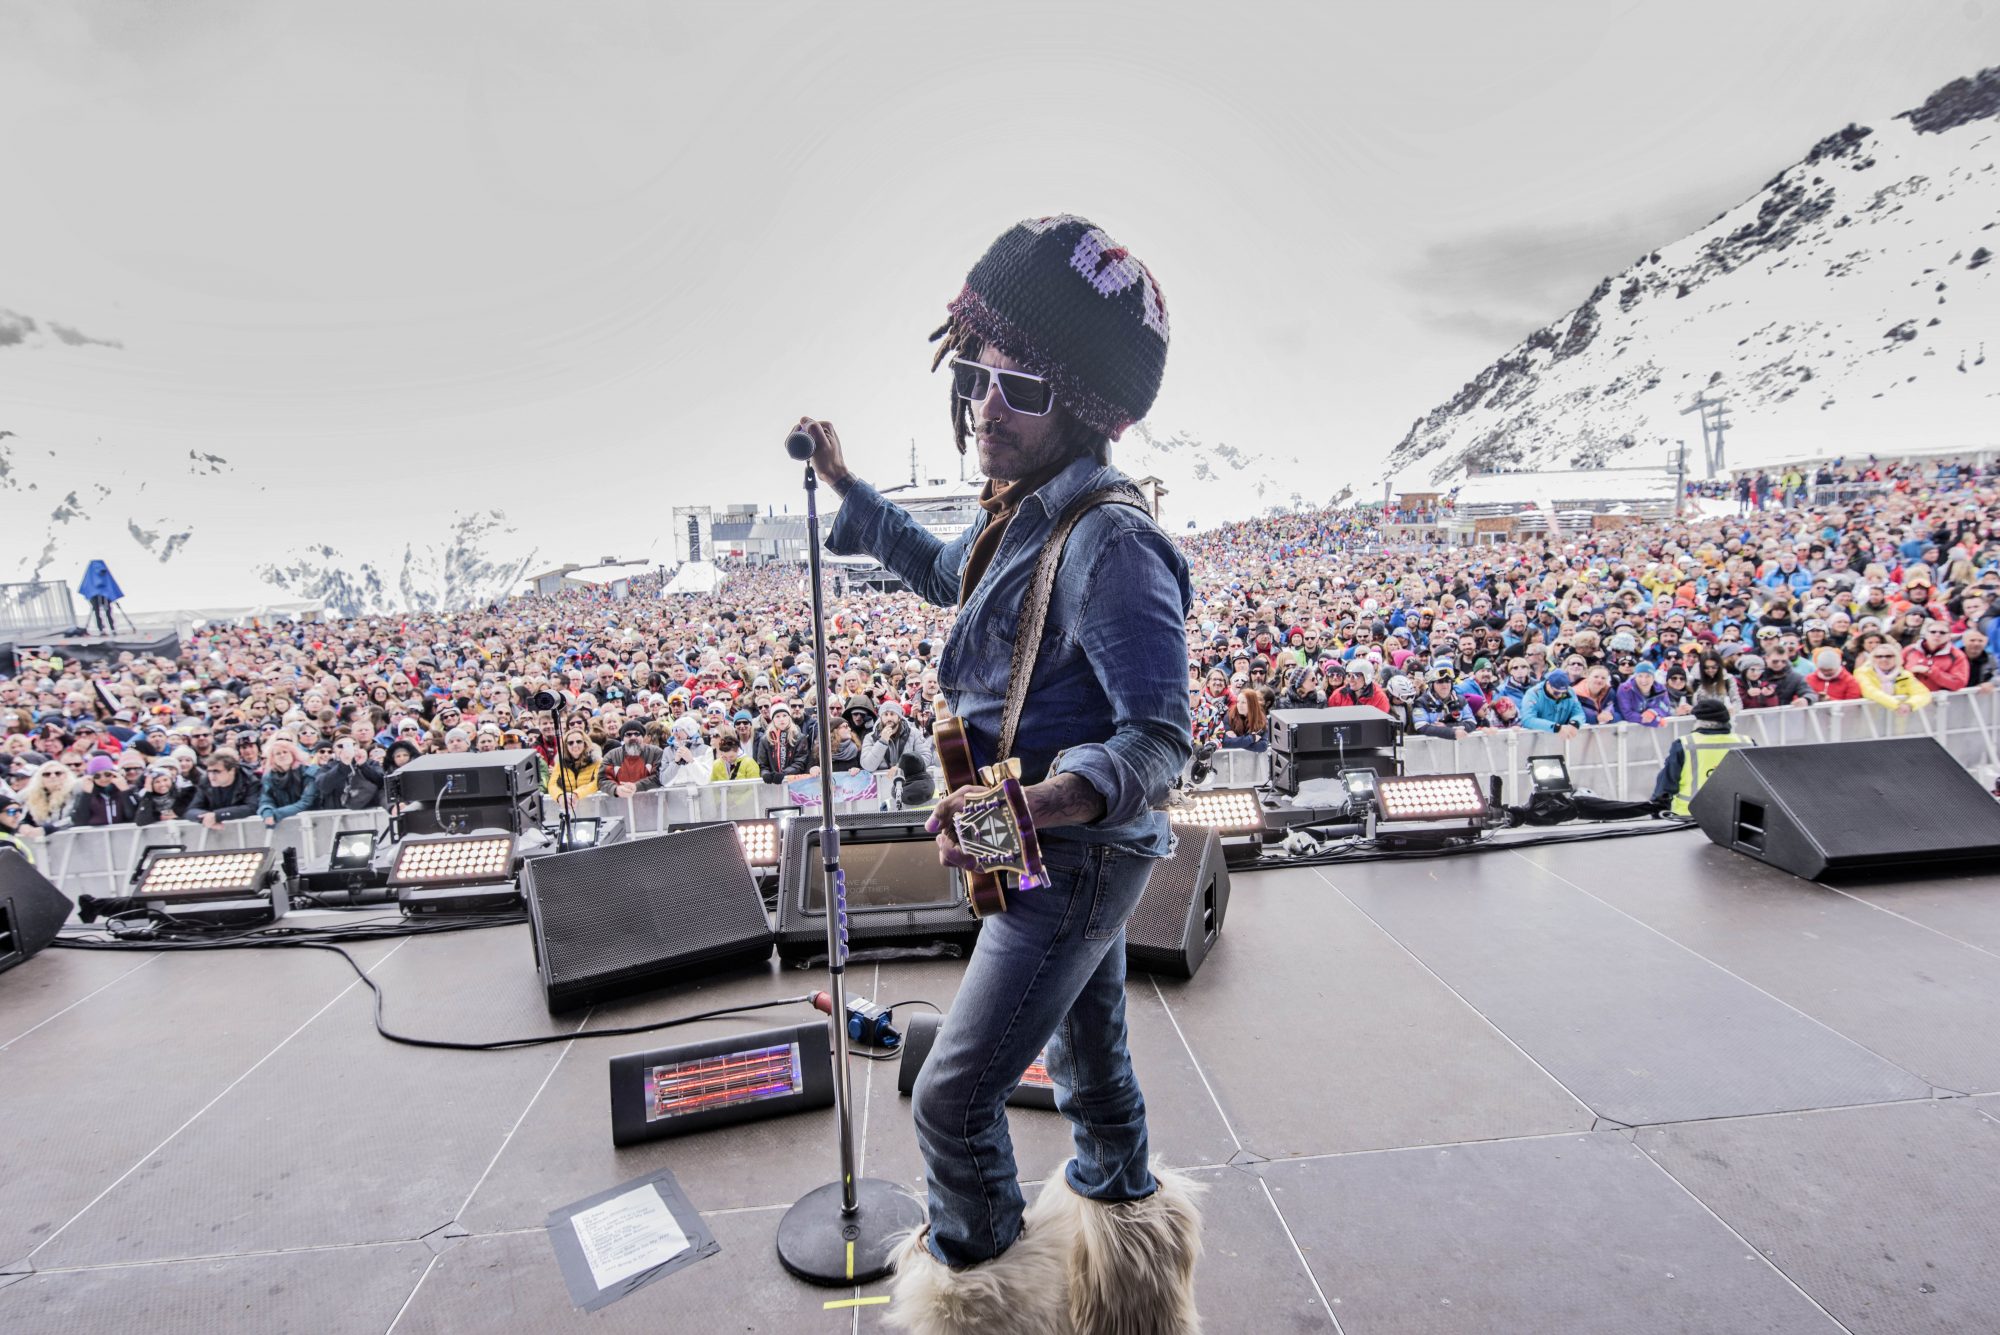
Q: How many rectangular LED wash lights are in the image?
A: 5